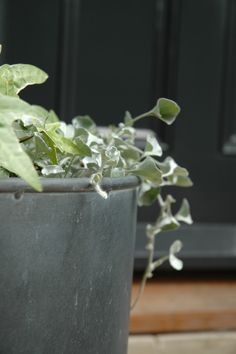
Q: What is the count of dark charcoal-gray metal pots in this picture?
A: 1